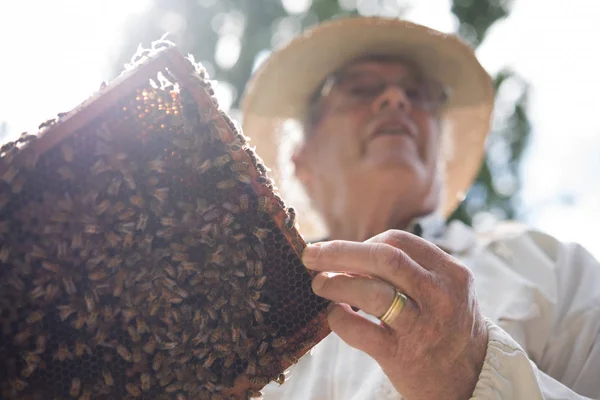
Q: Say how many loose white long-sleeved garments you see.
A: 1